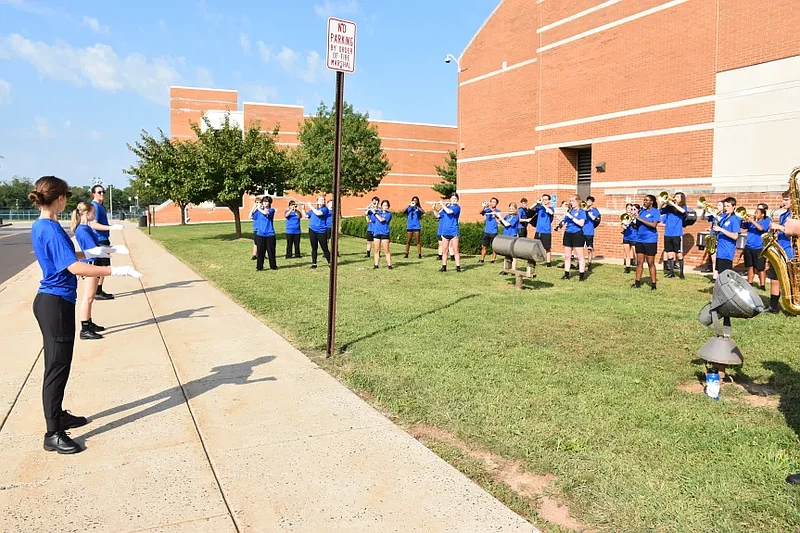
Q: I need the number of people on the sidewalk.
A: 3